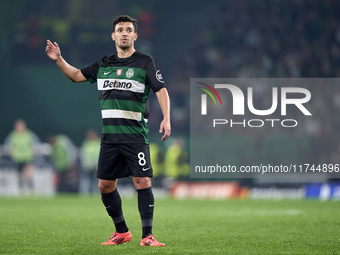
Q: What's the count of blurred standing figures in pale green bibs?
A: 3